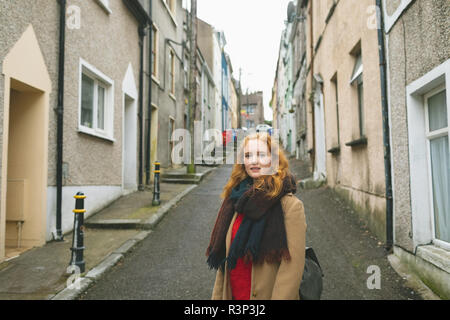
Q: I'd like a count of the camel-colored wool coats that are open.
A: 1